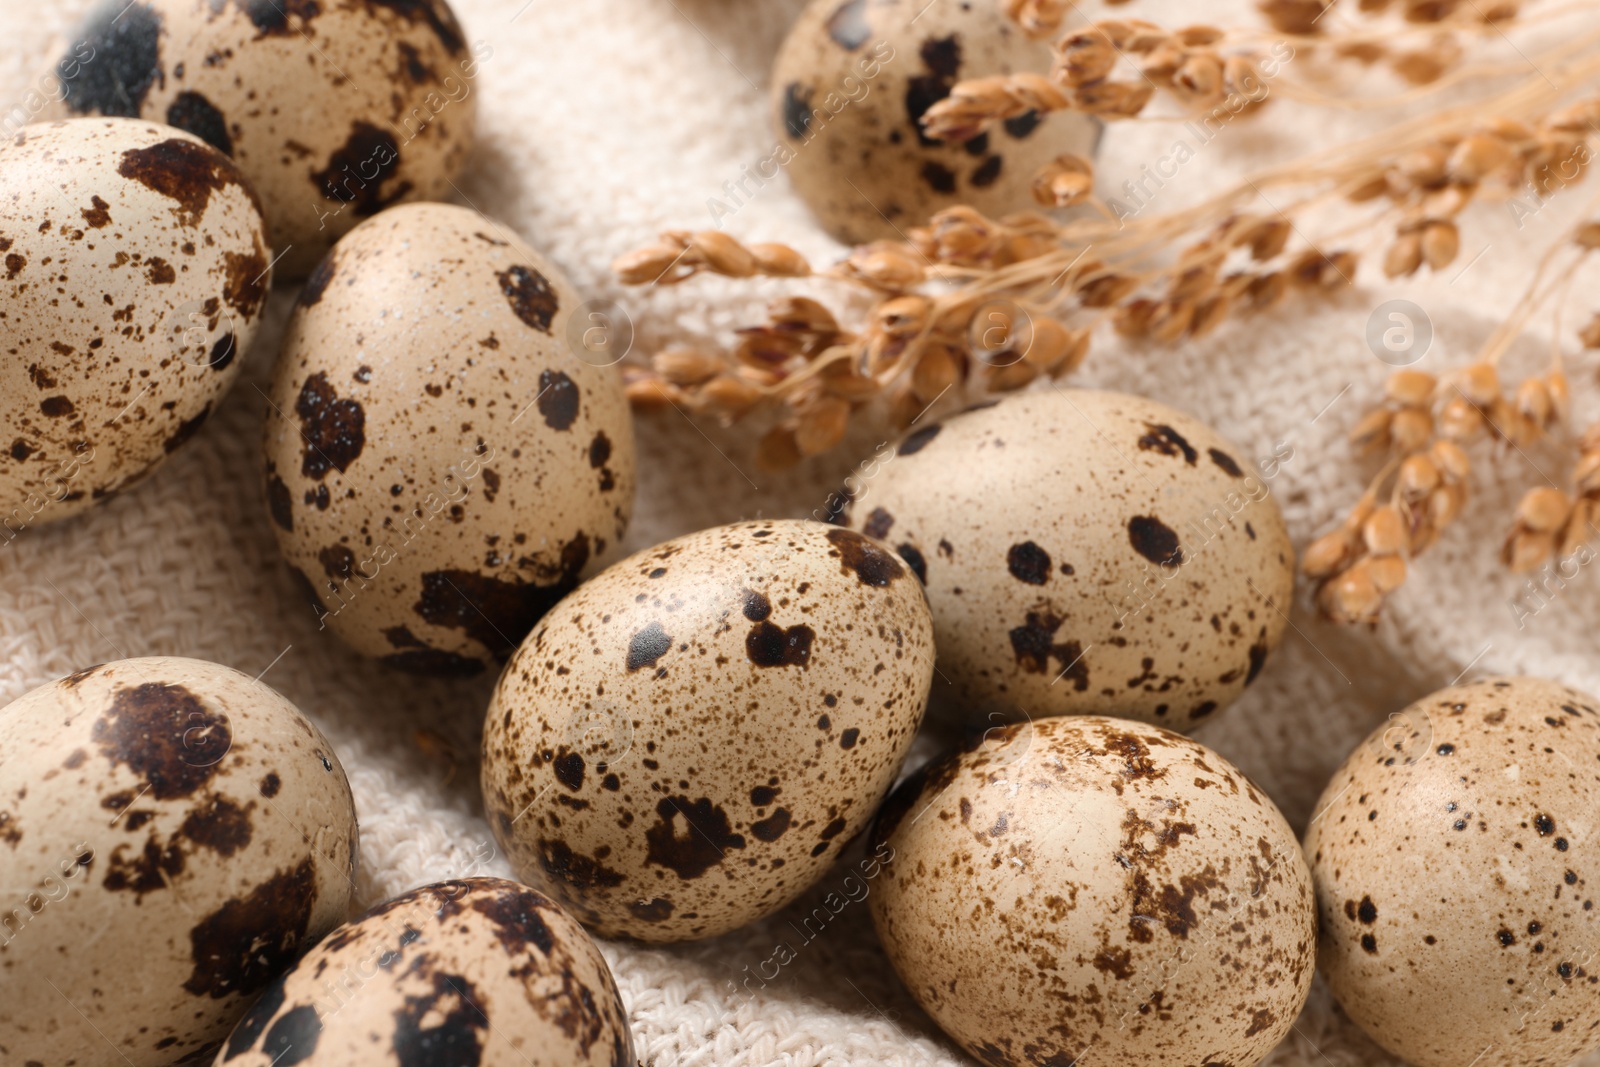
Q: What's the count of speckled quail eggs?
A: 10